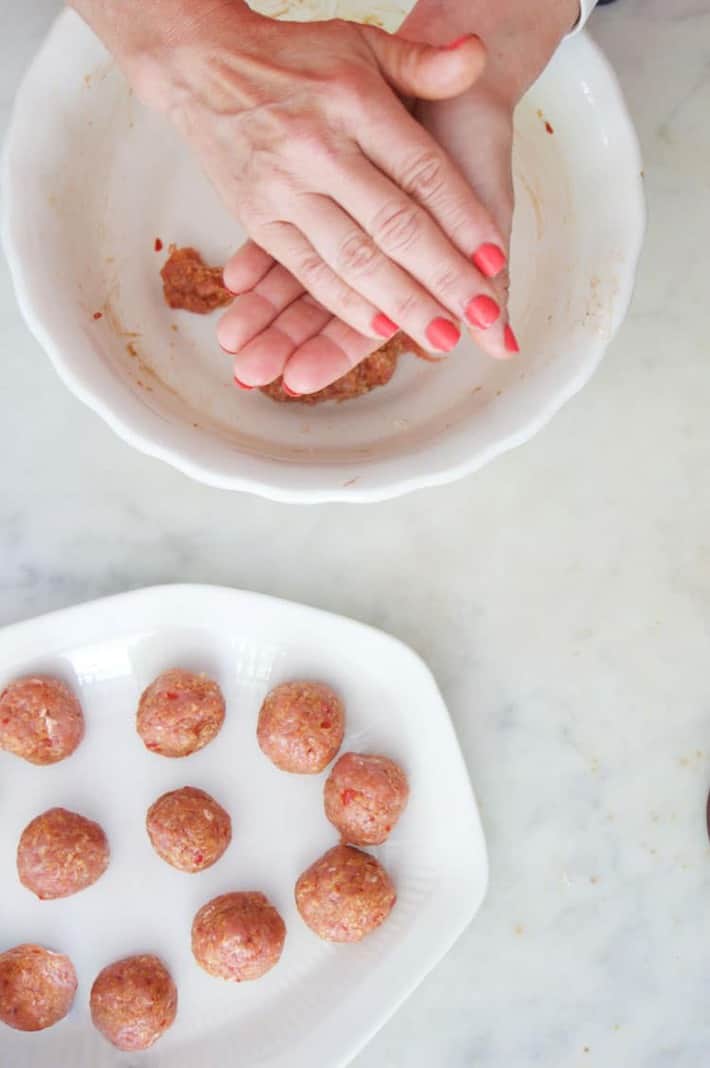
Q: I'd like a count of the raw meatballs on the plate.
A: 10